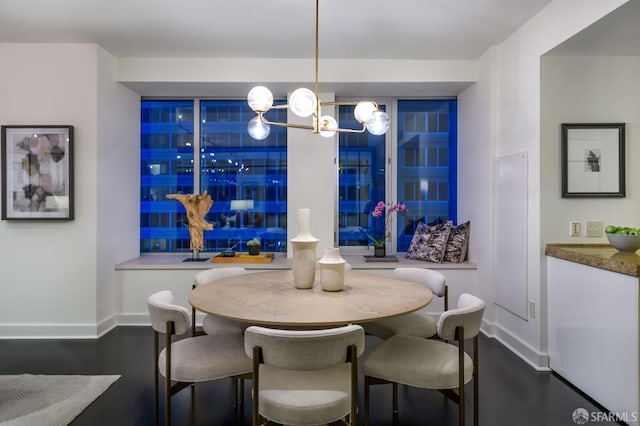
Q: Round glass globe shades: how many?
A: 6